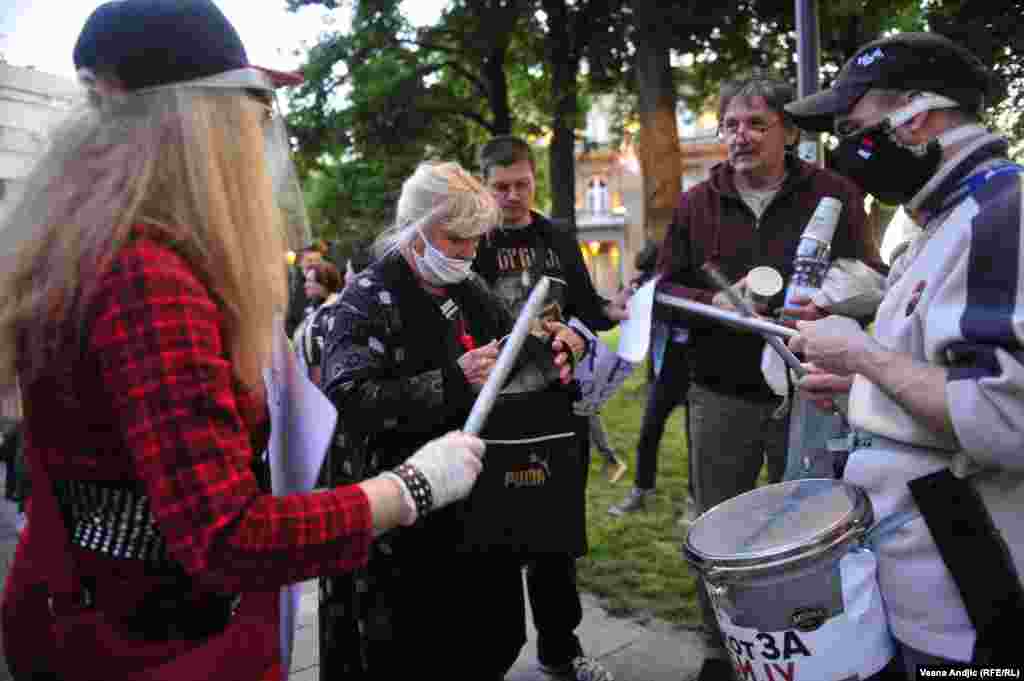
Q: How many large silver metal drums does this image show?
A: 1